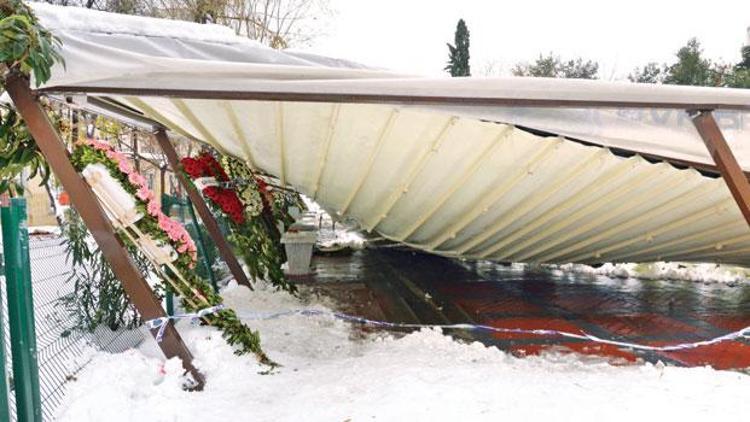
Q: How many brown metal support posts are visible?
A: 3